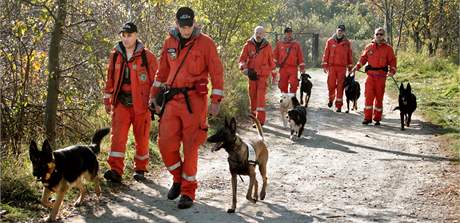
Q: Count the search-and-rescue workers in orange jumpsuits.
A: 6